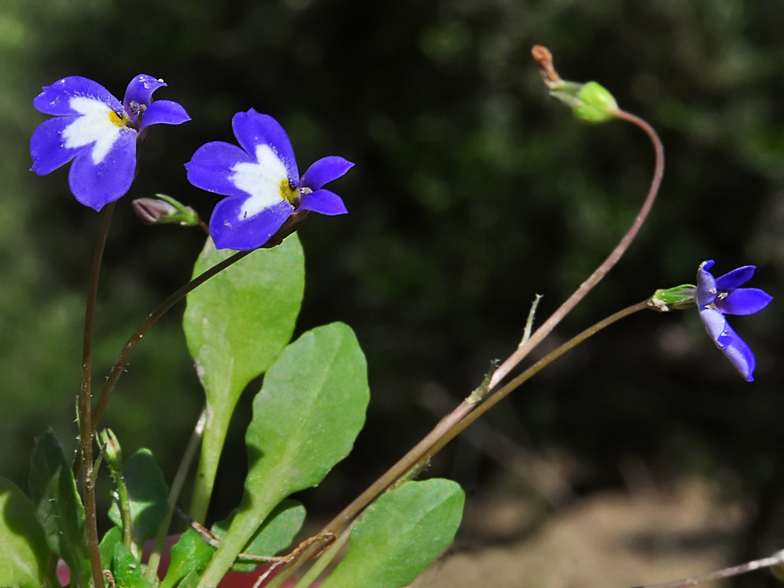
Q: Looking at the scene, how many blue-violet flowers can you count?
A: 3